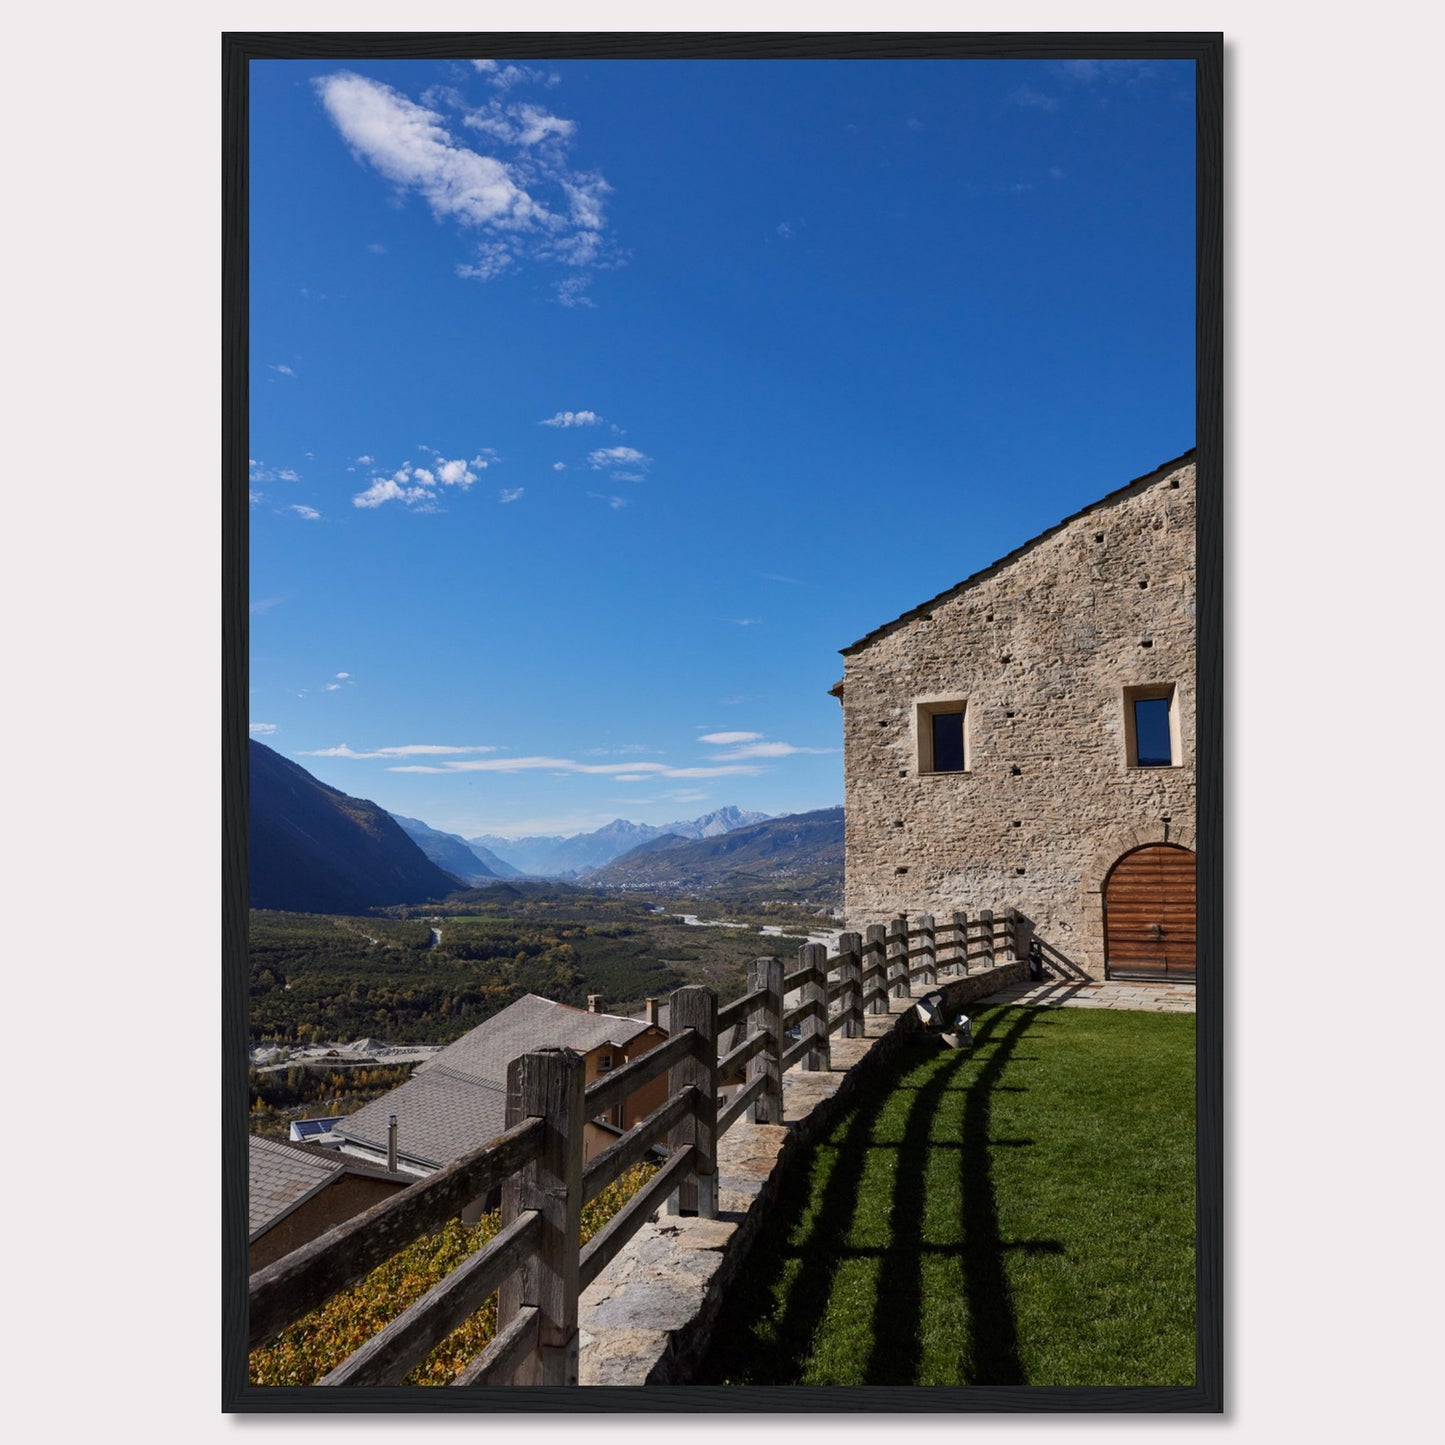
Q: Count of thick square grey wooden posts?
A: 11